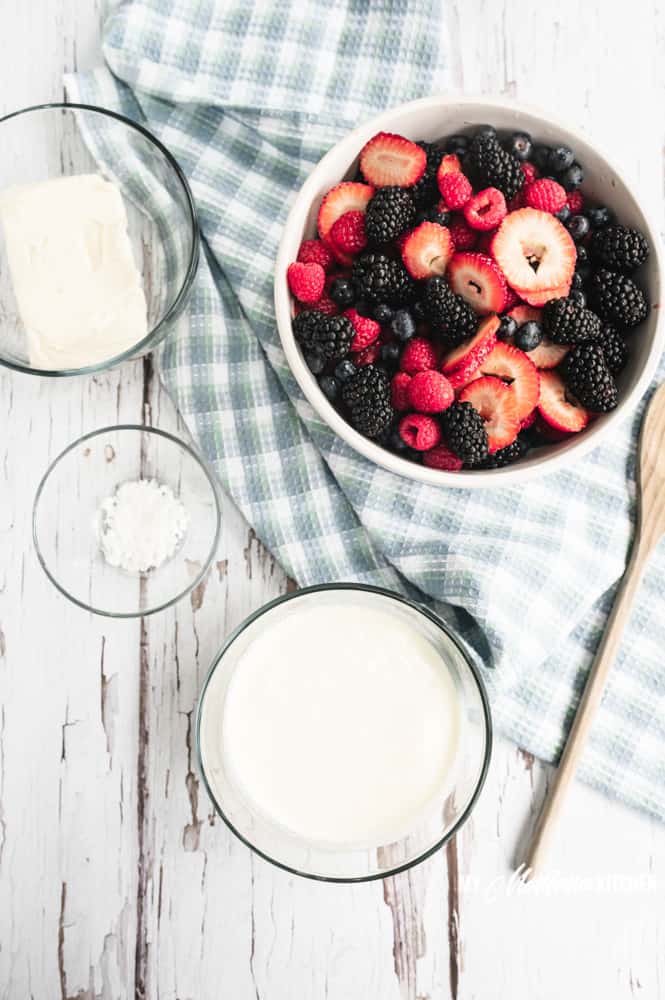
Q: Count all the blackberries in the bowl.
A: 14